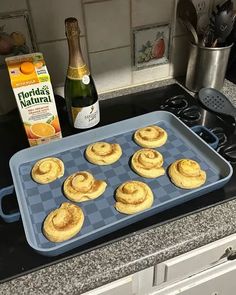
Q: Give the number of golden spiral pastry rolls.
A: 8